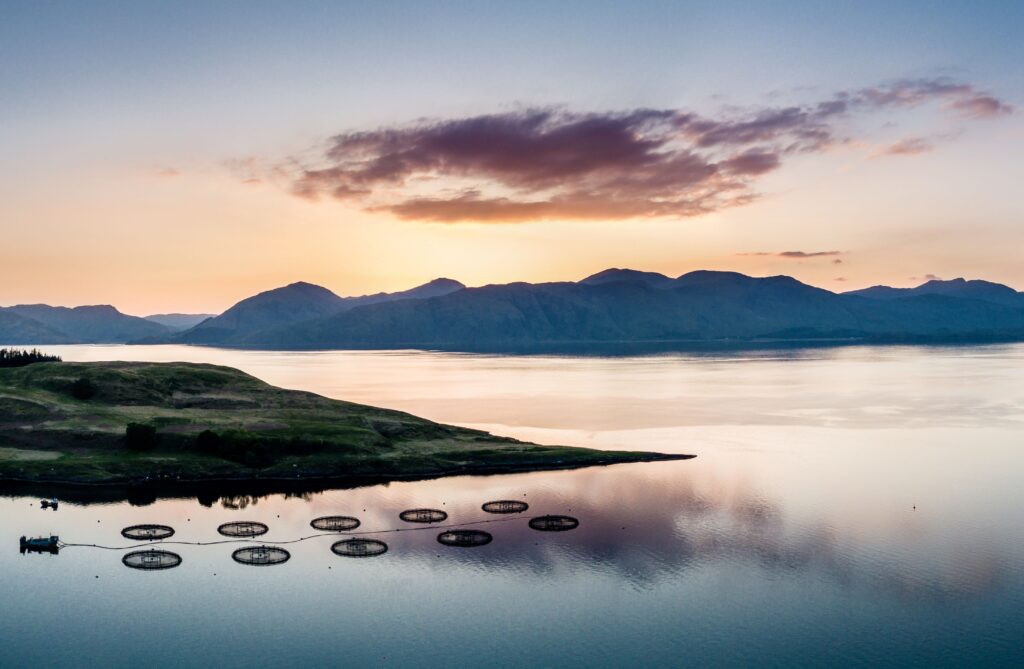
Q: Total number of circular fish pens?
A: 10